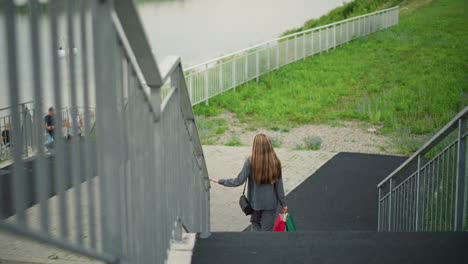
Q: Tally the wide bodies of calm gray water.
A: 1